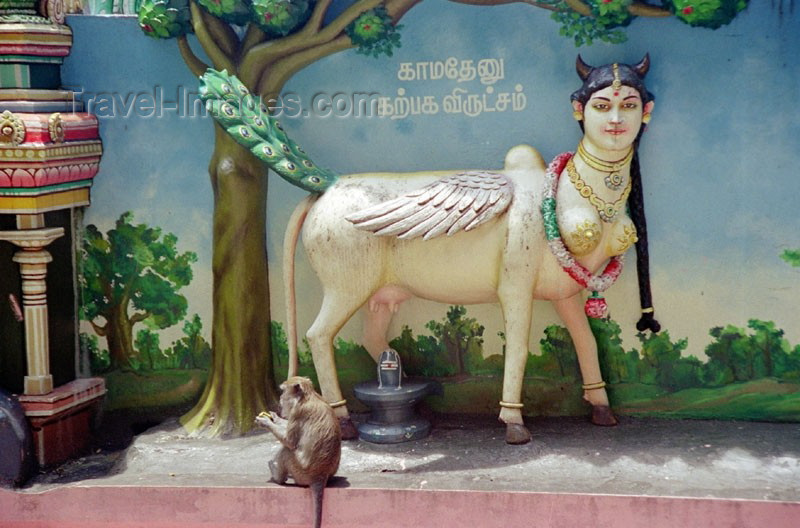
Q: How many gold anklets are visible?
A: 3